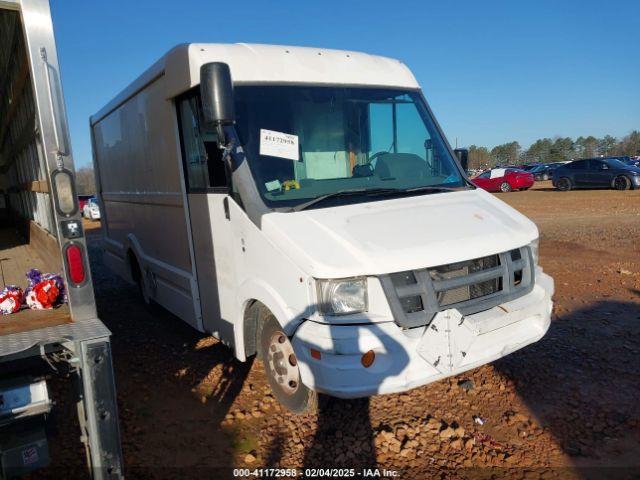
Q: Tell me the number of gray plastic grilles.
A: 1